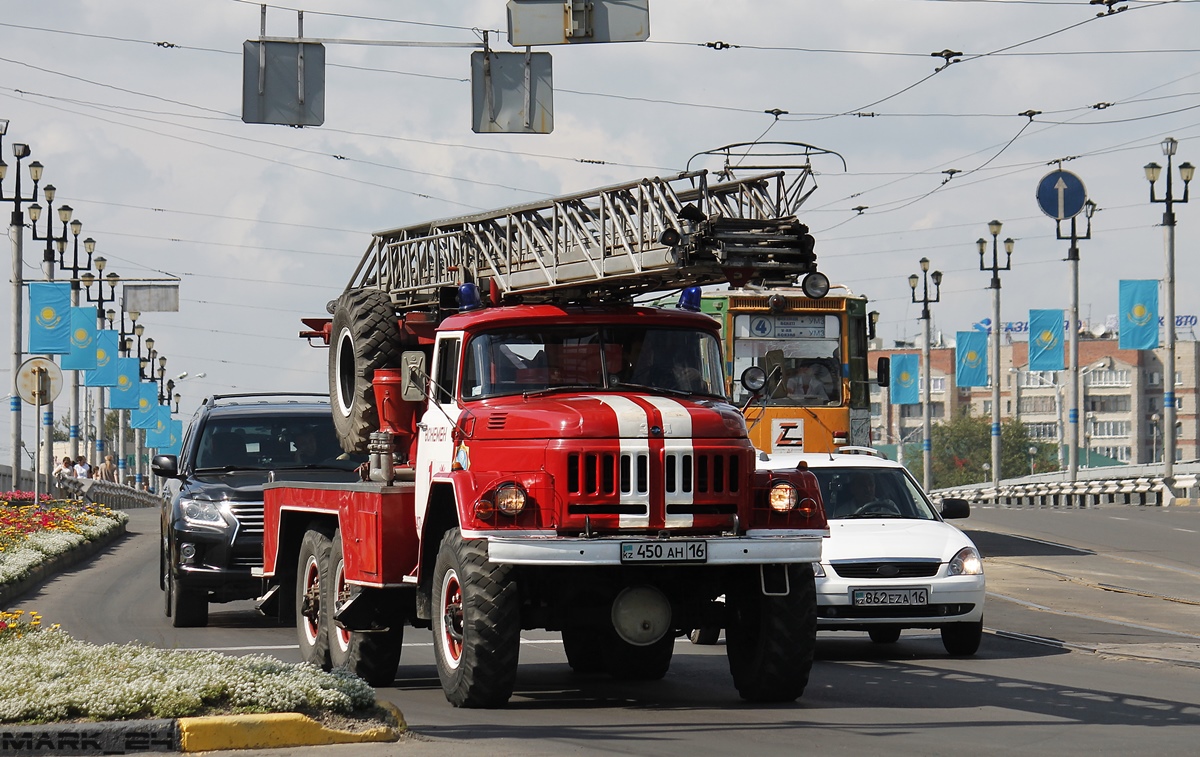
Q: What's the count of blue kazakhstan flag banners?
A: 11